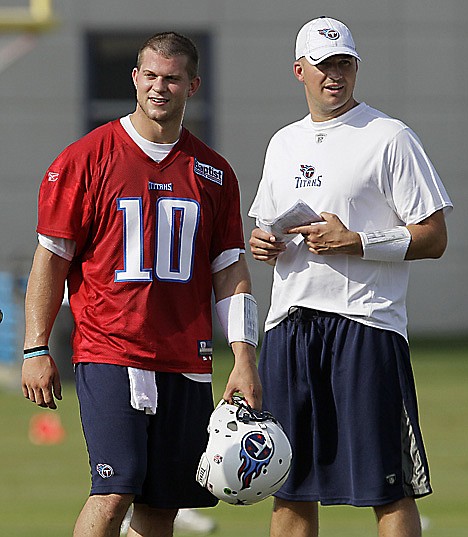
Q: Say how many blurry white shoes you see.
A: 2